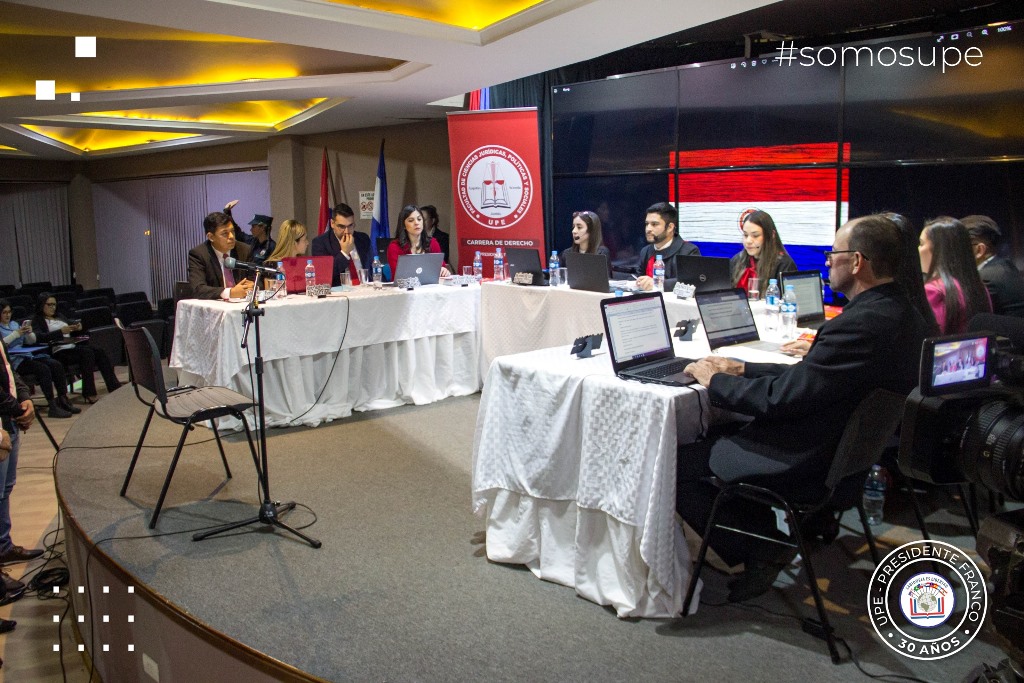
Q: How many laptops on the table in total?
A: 8